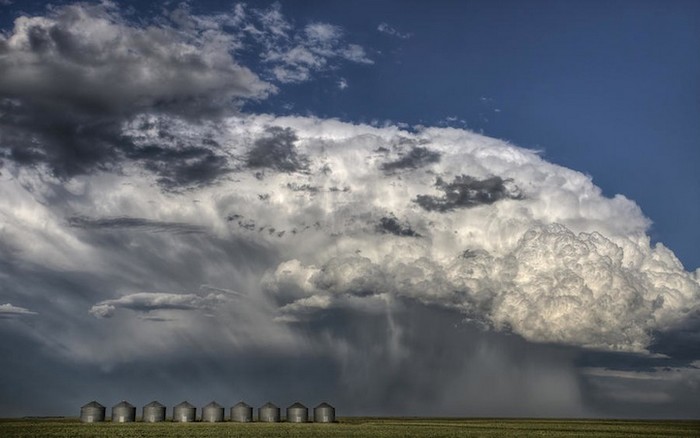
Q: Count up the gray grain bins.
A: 9